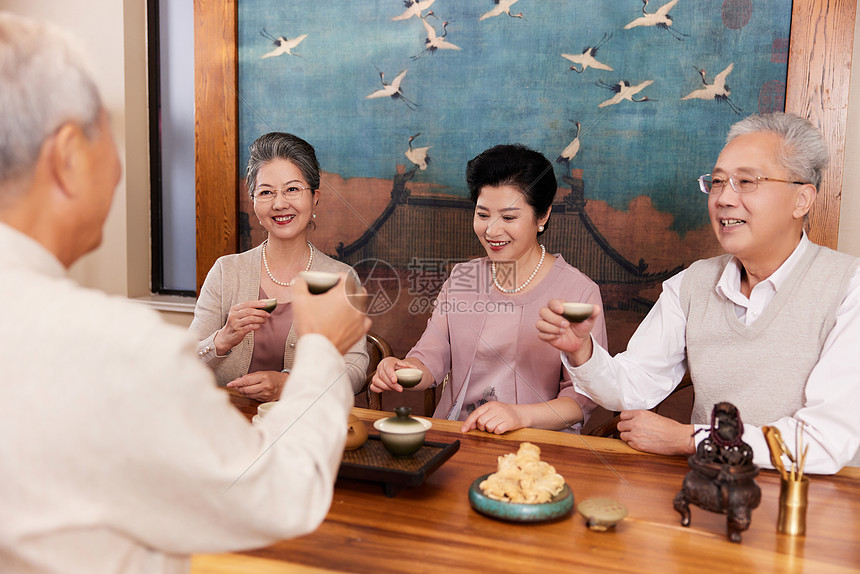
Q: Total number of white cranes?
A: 11